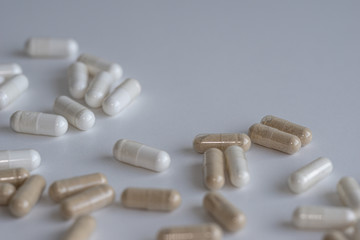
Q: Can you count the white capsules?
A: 15